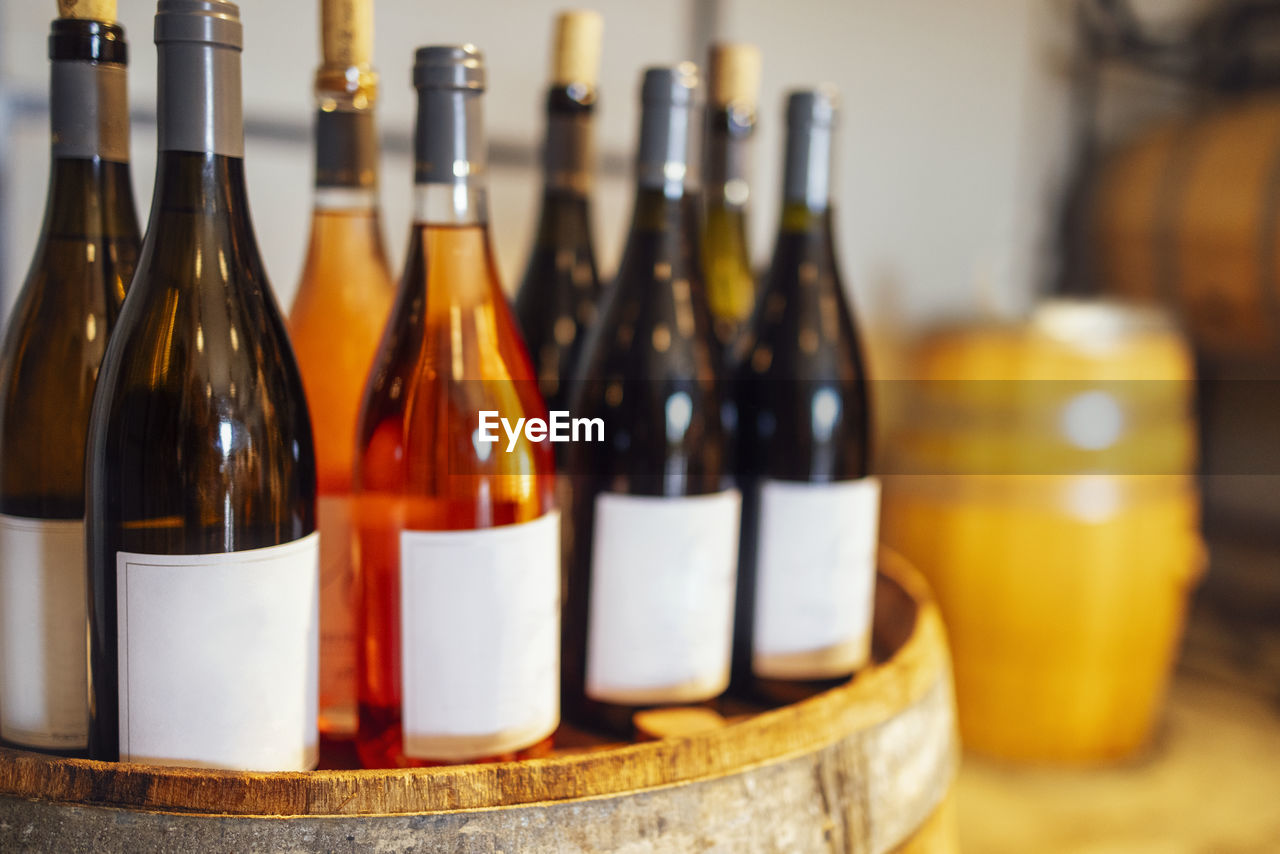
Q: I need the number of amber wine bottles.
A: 2